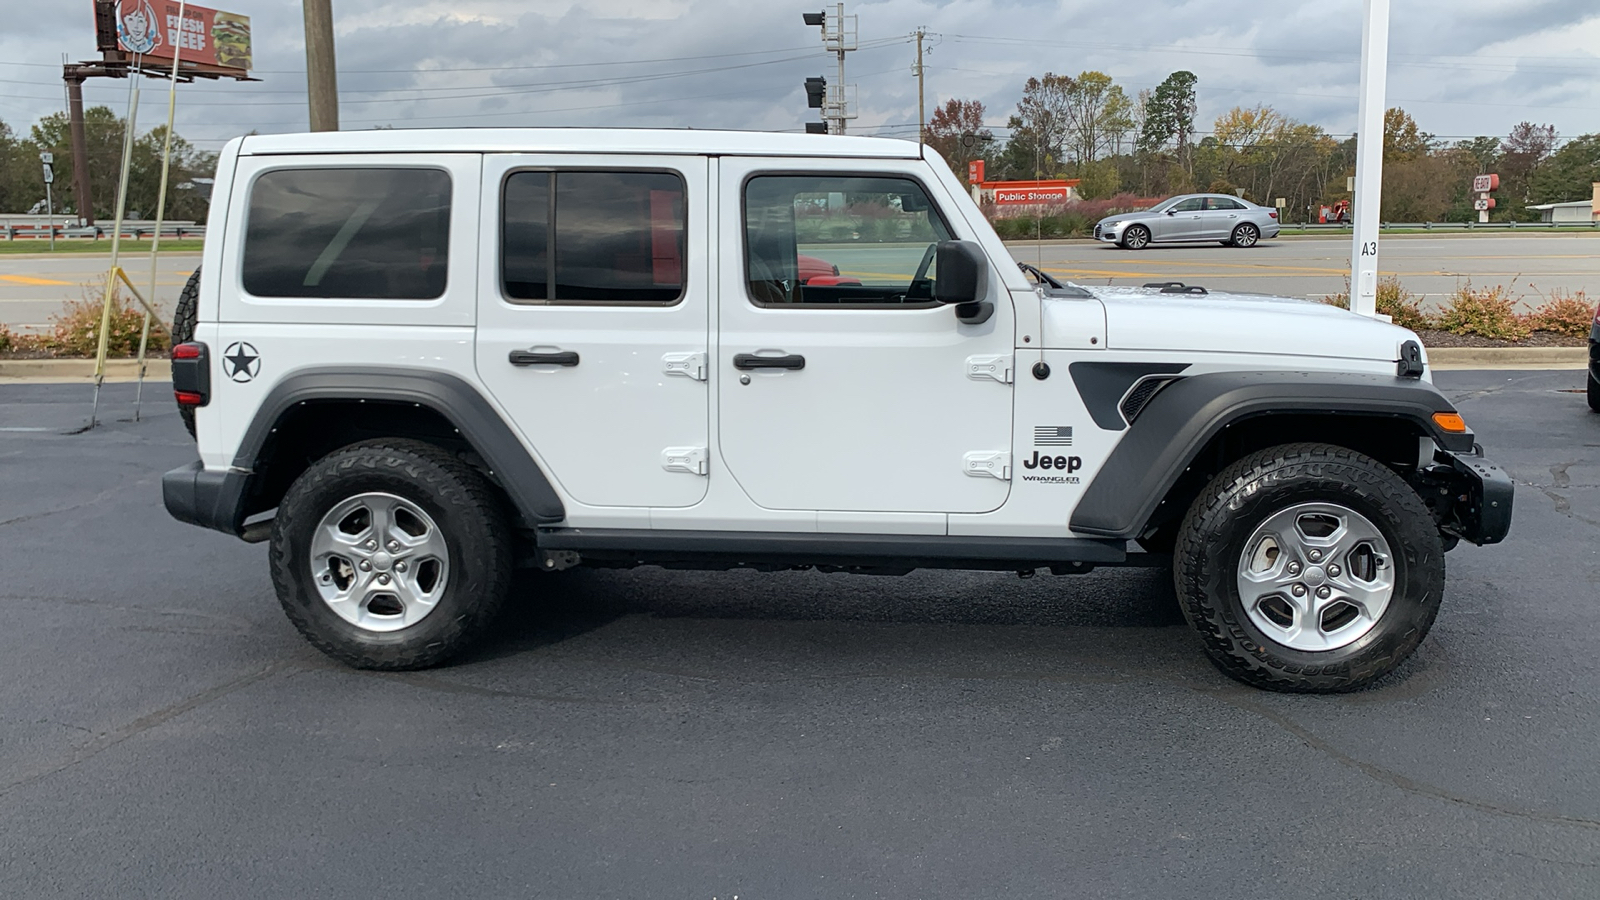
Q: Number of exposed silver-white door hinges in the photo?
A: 4